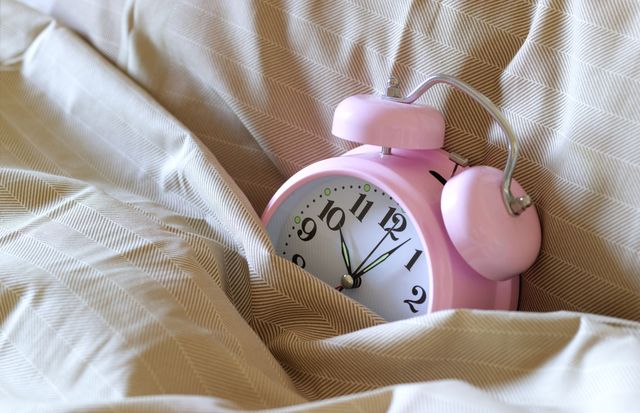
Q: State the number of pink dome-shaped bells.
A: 2